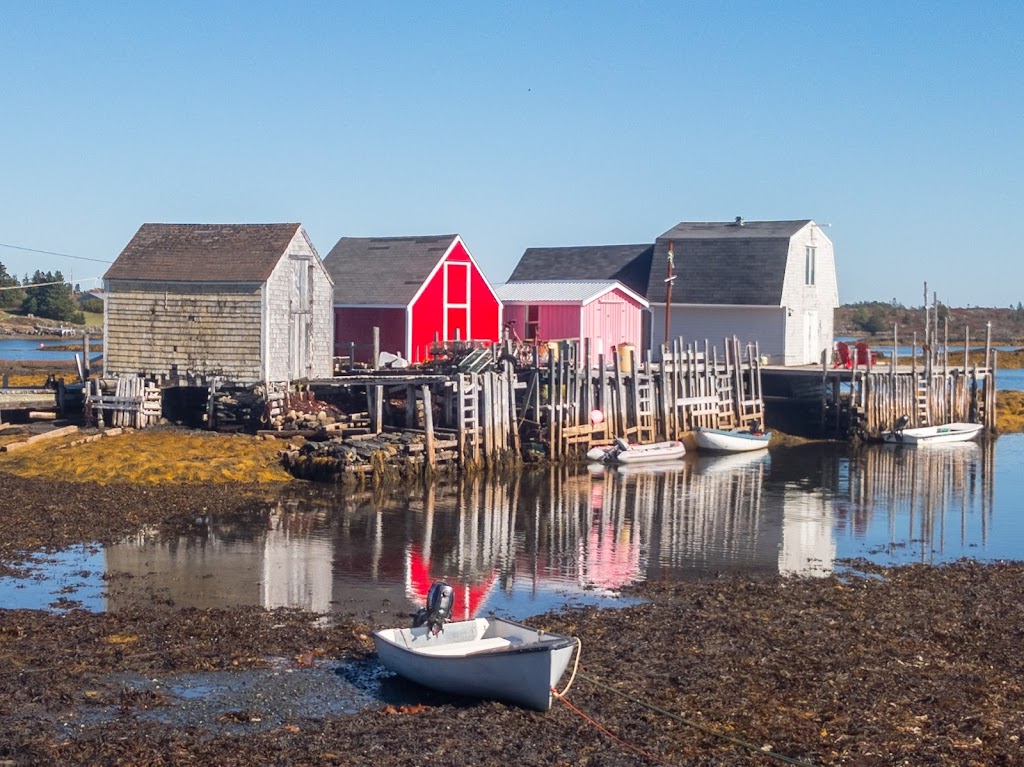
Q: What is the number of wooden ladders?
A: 4